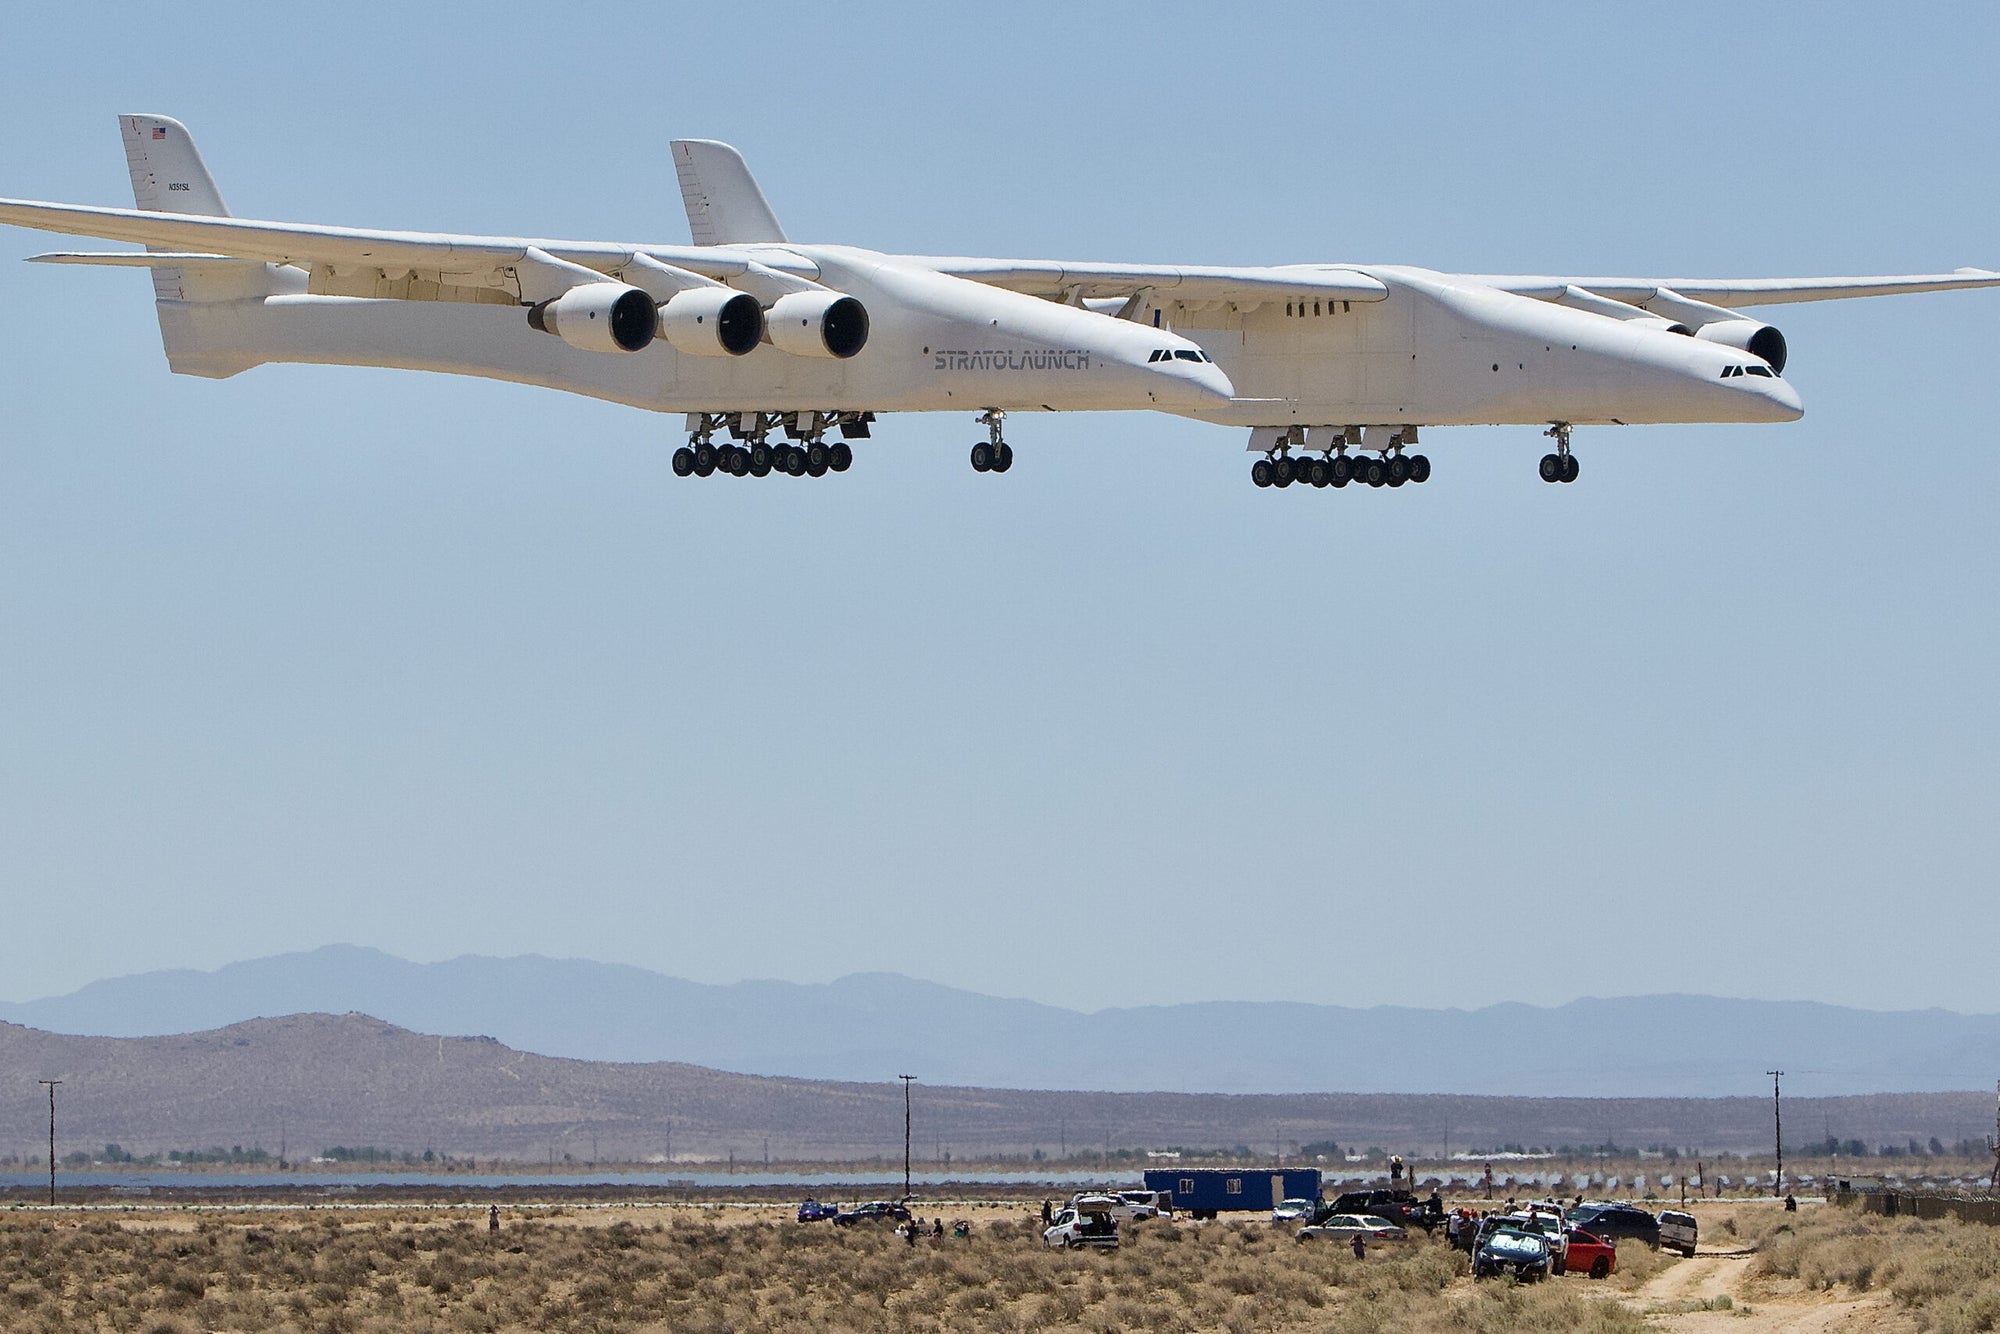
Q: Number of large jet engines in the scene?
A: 5